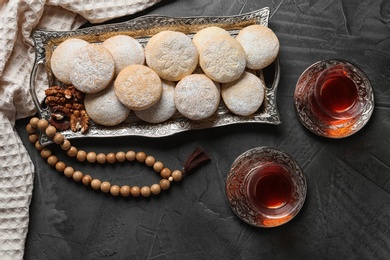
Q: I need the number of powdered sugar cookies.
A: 12